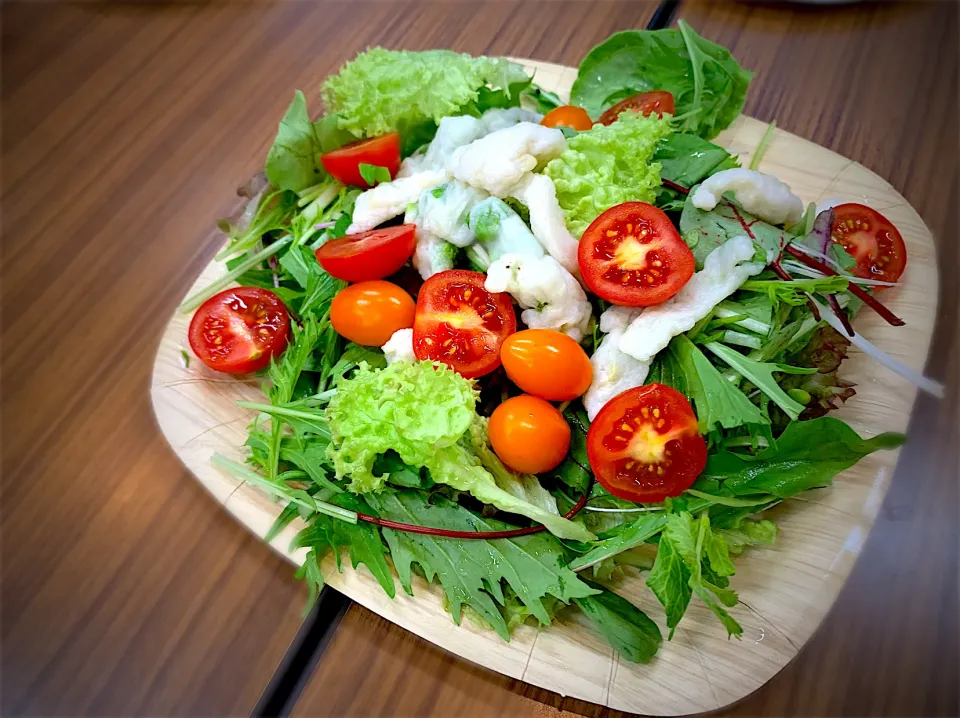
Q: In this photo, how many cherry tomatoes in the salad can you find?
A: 12